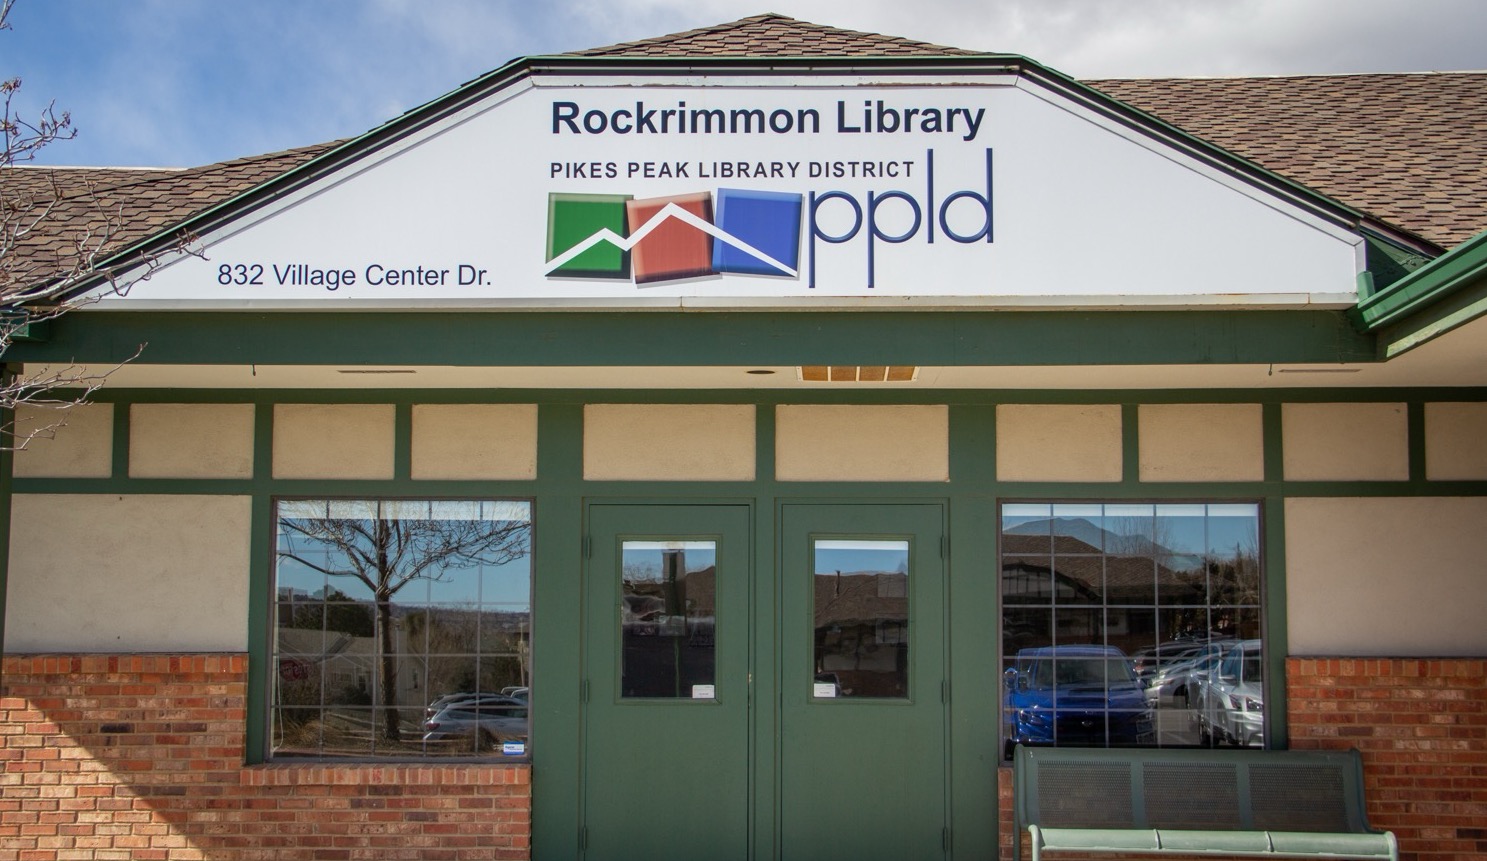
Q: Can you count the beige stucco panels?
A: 12